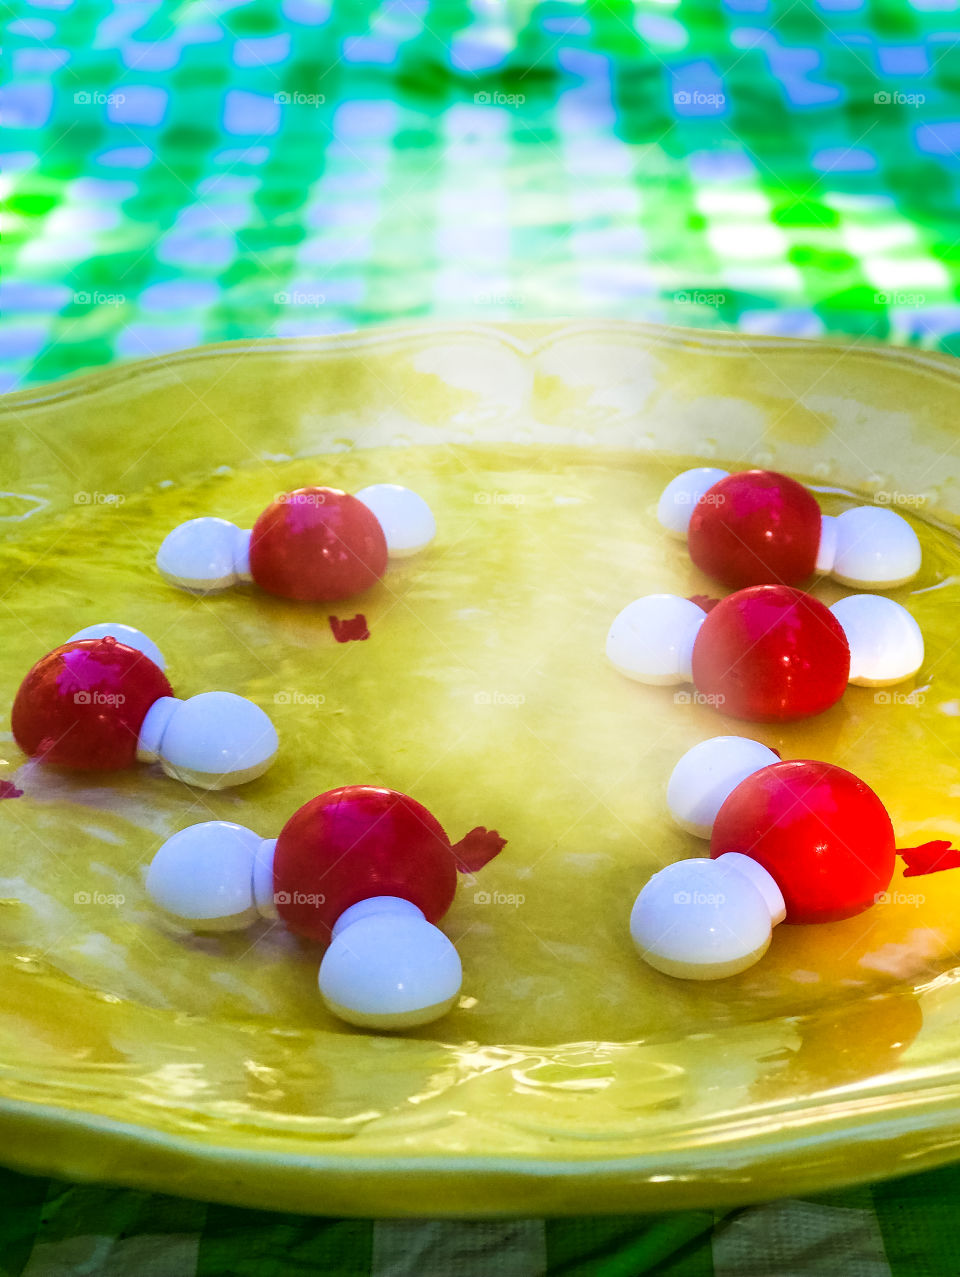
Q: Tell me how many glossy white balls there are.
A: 12